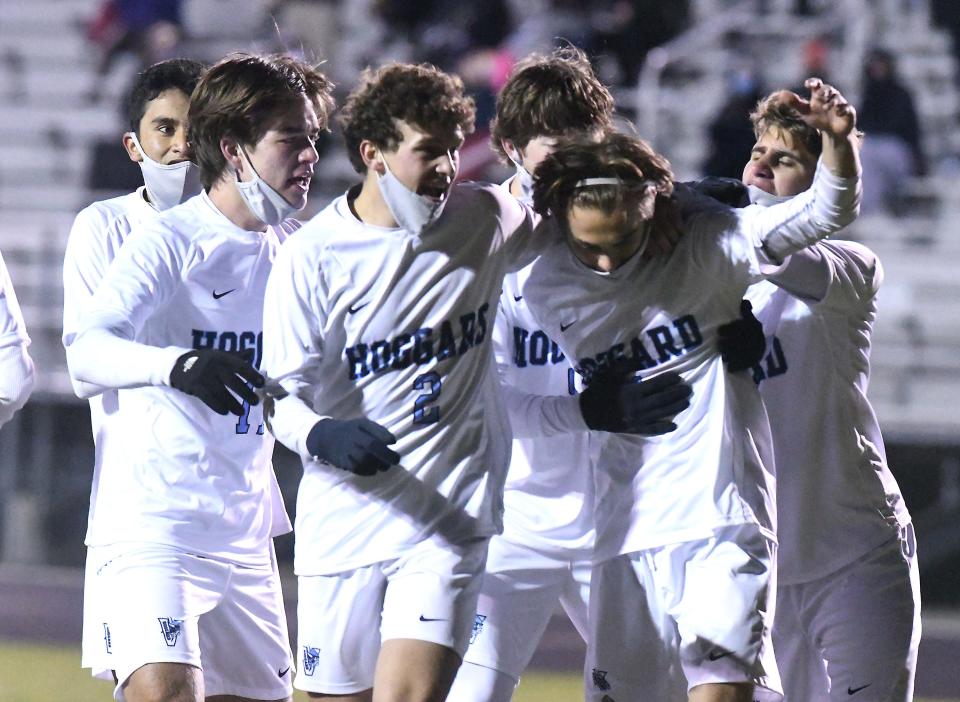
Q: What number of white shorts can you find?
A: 6